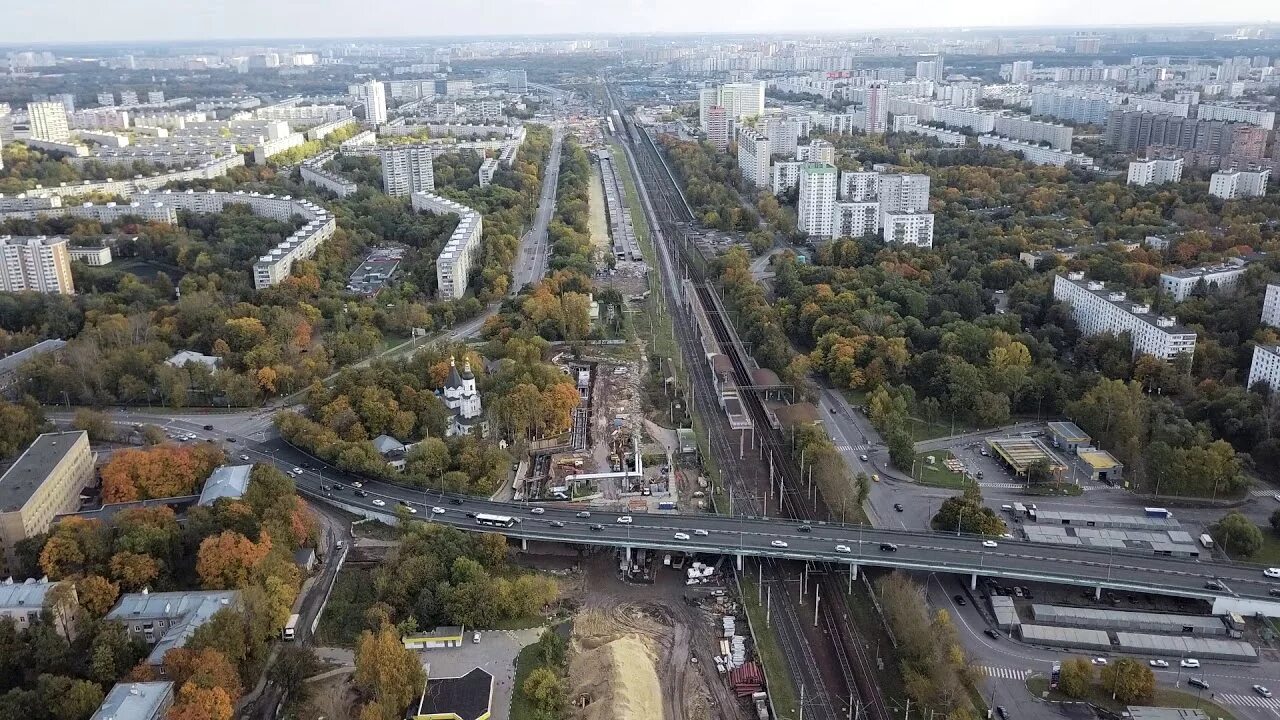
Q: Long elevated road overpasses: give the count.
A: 1